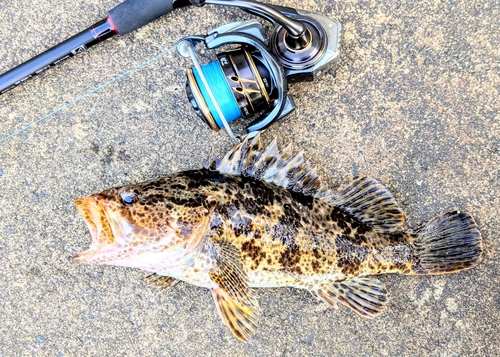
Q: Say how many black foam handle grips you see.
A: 1